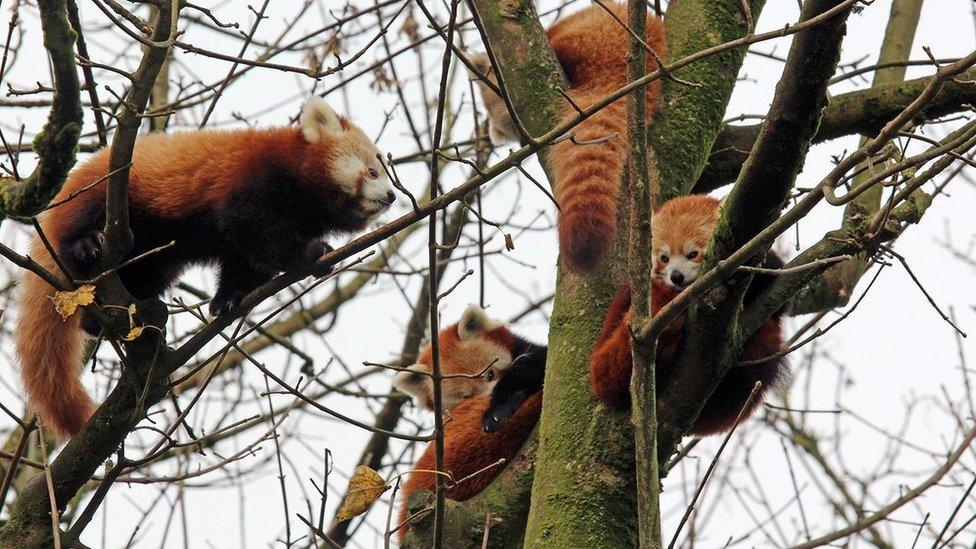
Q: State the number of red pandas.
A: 4